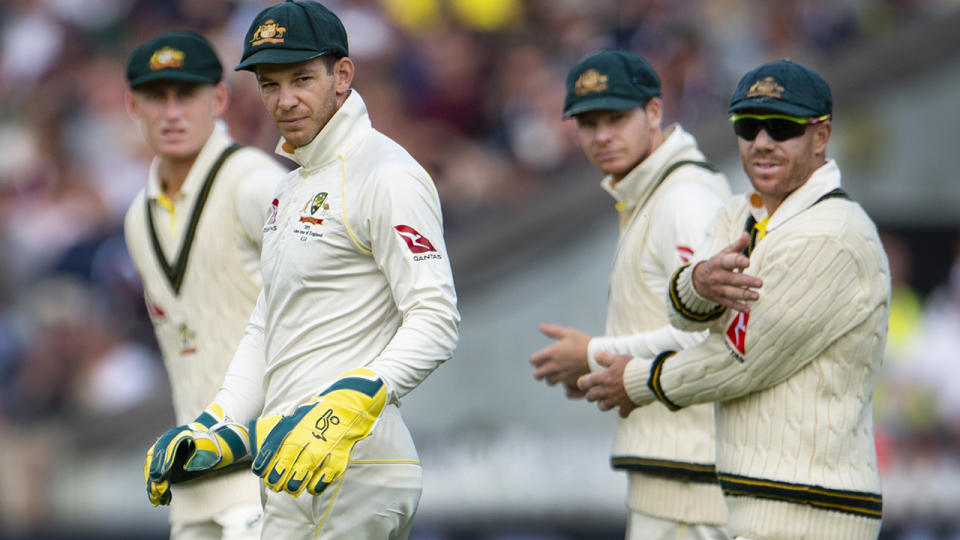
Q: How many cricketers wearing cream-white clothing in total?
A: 4